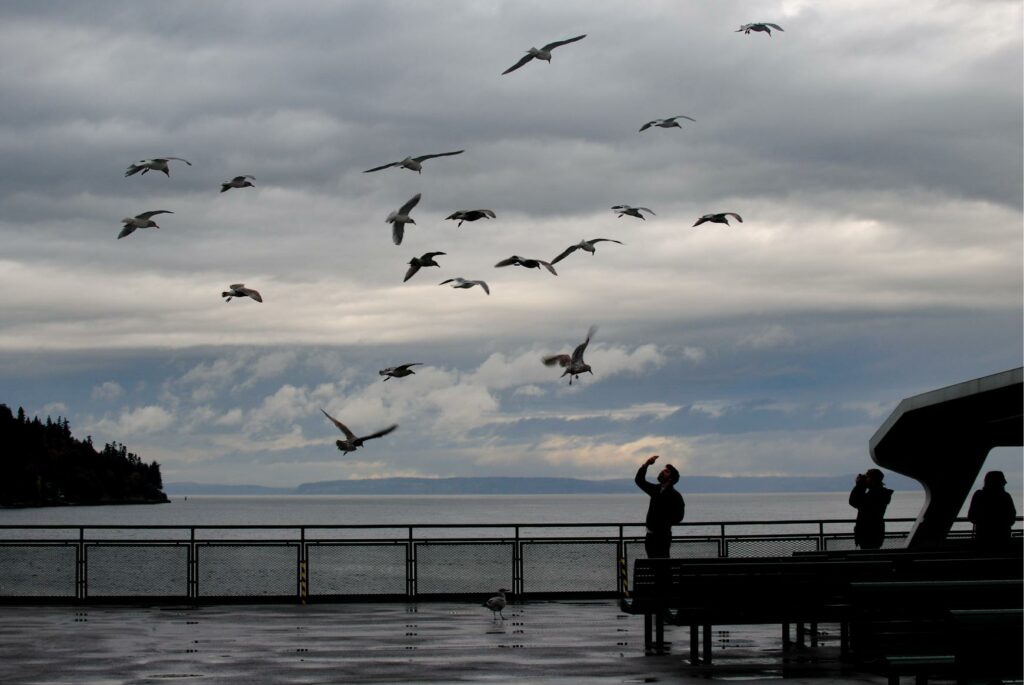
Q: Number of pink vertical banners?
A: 0